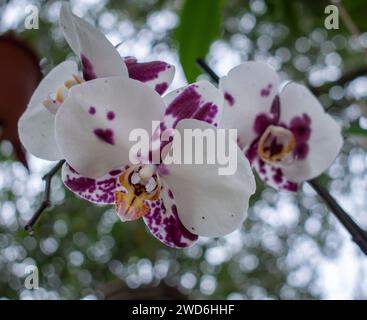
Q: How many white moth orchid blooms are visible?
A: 3